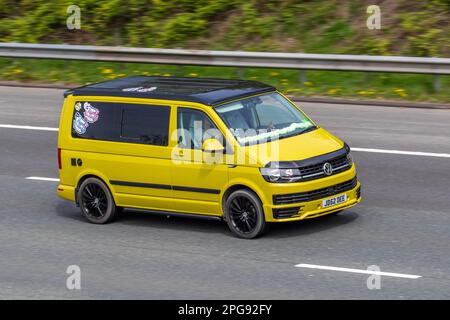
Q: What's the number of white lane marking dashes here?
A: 2